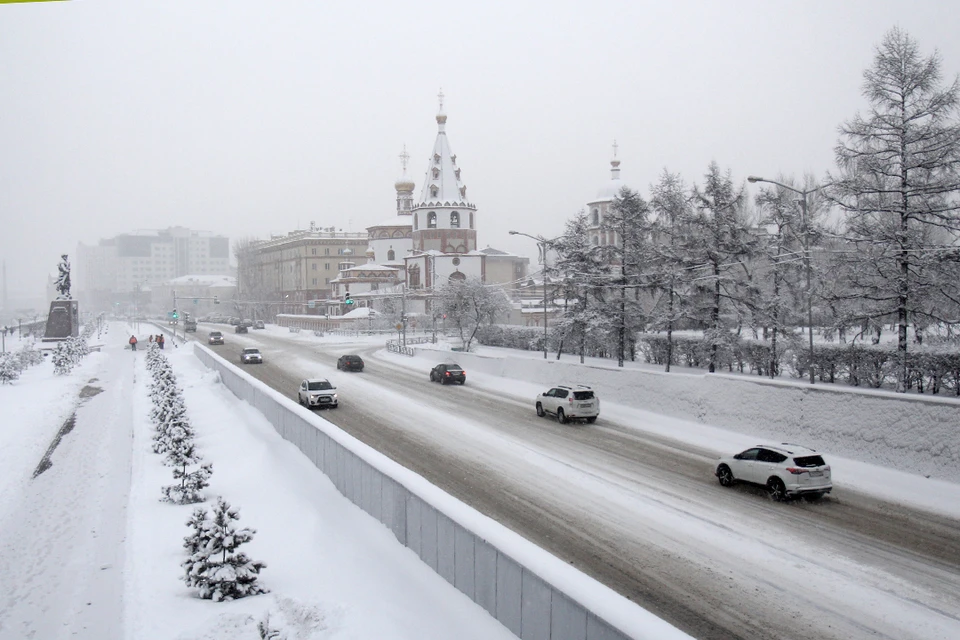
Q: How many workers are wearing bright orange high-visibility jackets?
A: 4